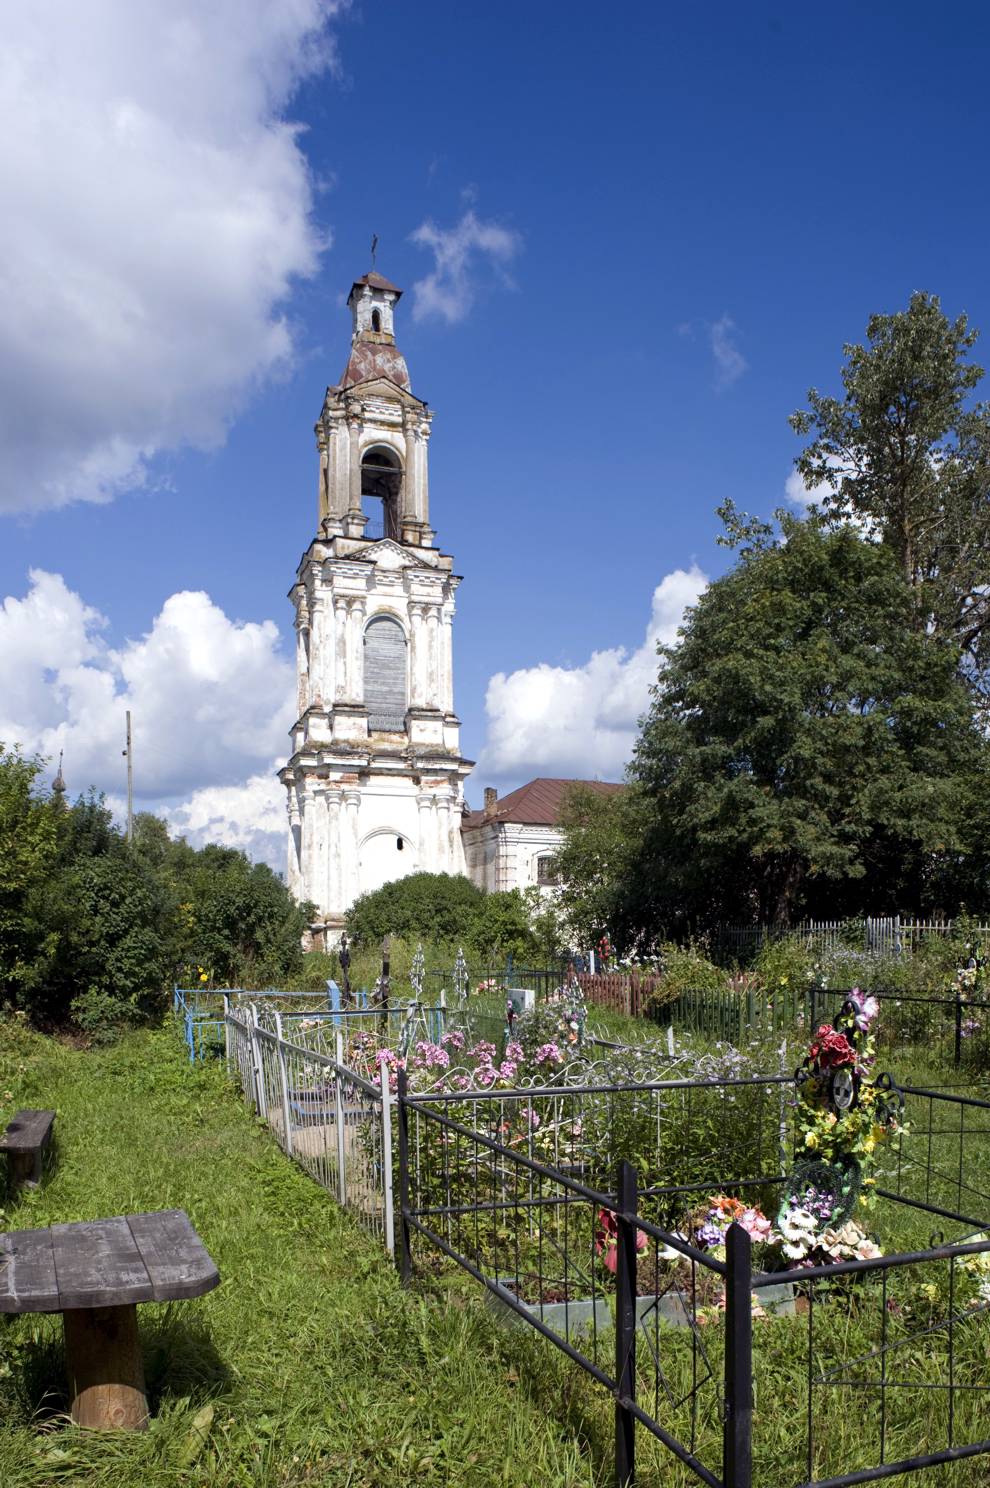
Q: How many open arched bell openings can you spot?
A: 1